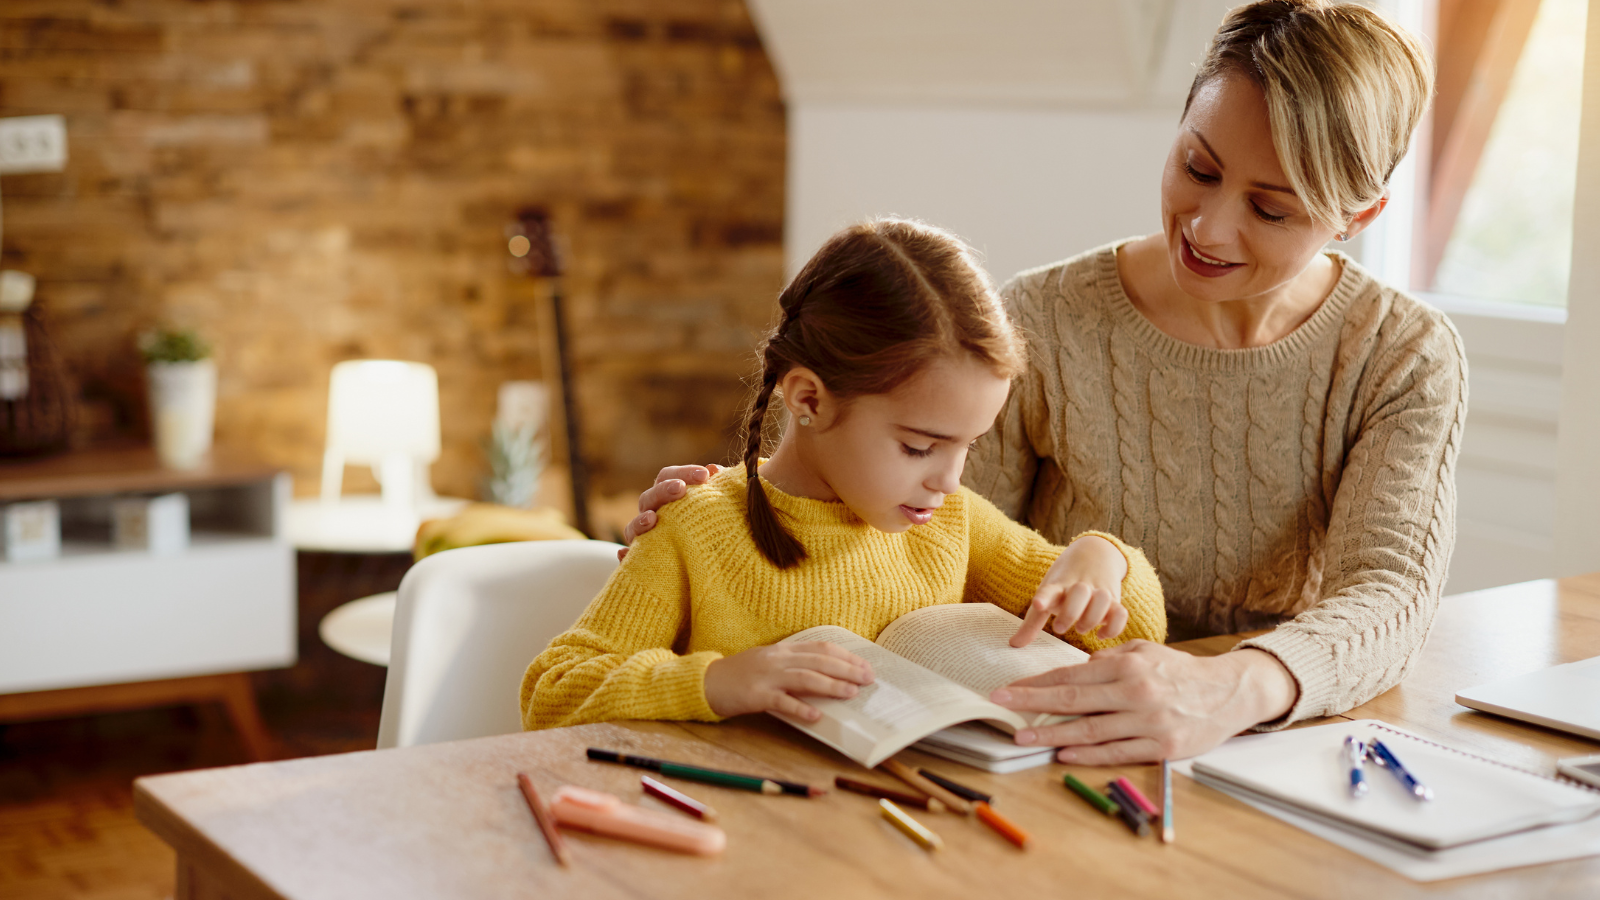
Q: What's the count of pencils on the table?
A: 14